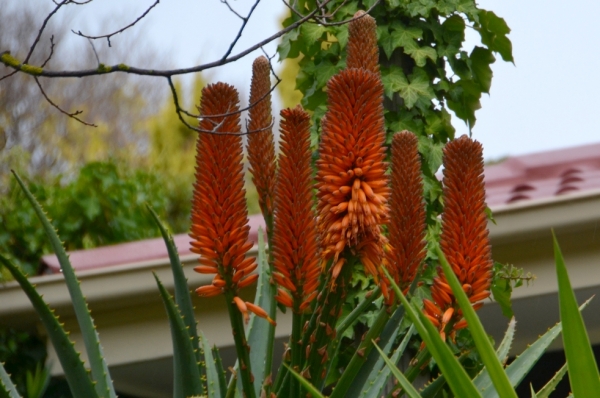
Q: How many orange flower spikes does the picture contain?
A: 7